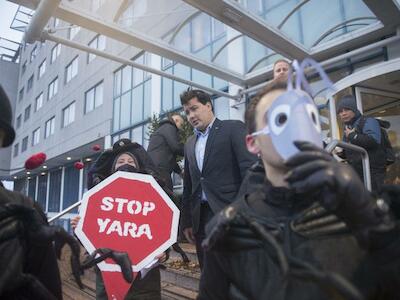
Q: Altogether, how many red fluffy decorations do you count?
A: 3